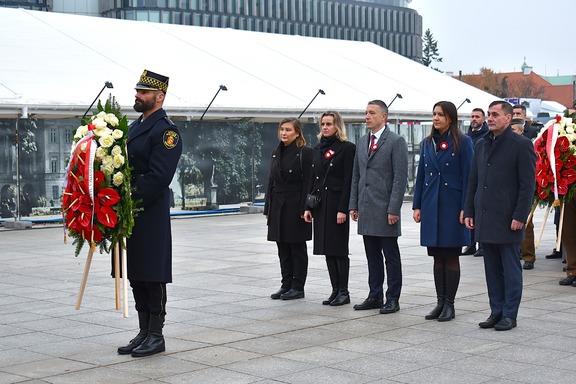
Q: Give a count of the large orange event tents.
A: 0